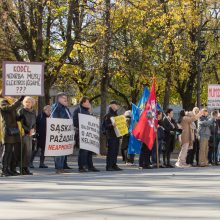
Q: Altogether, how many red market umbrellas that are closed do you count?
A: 0